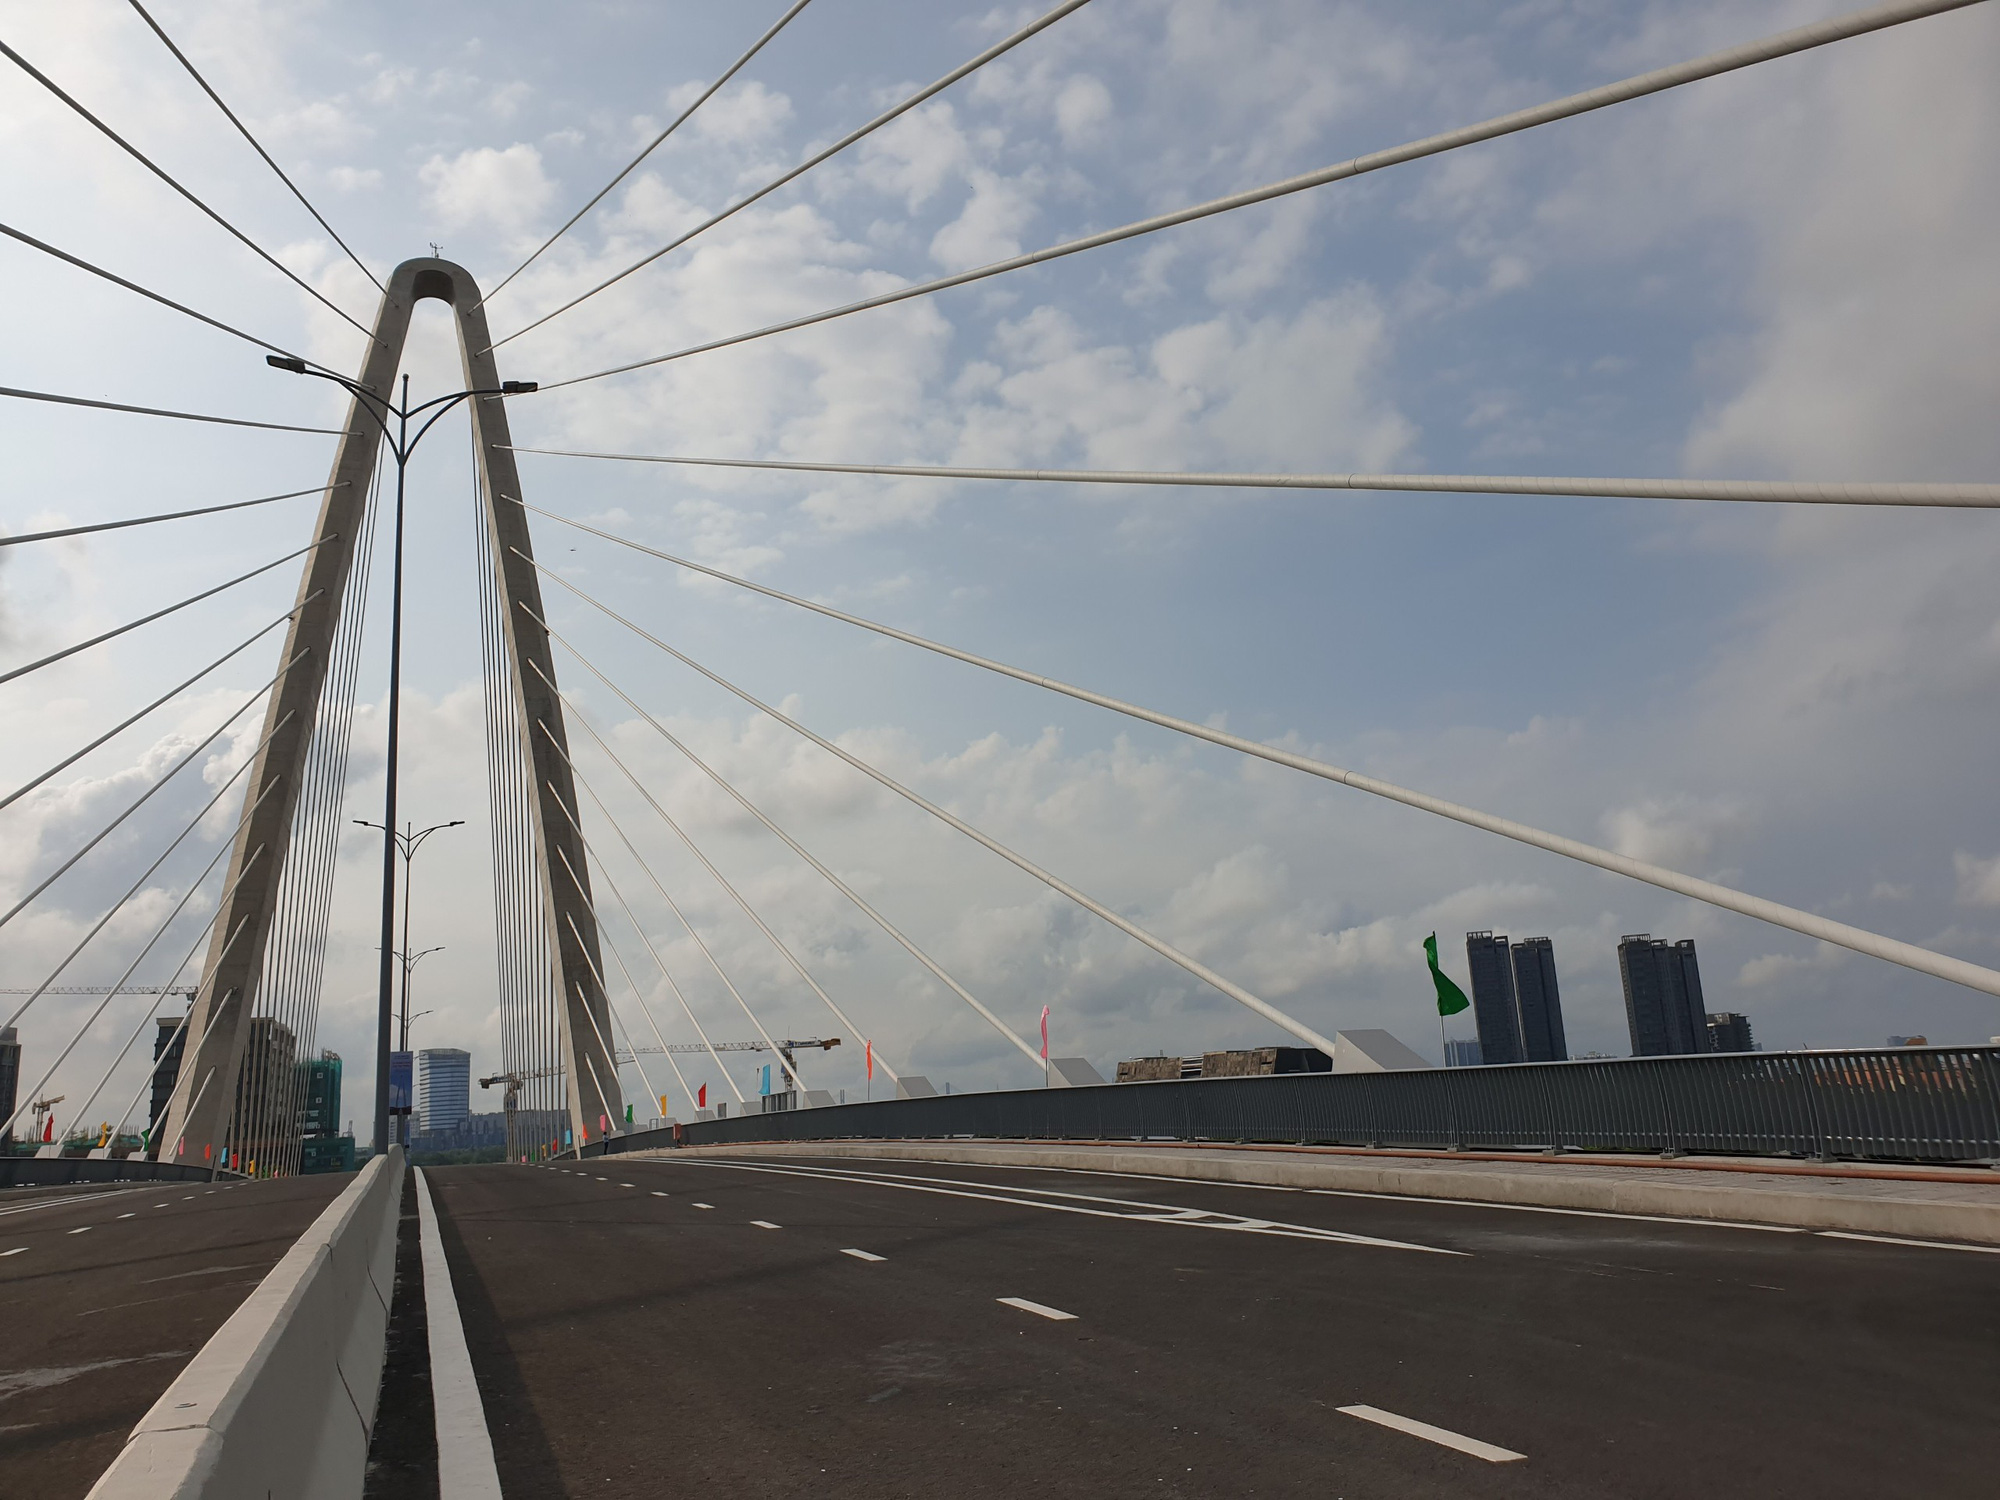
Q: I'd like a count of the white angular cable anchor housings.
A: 12